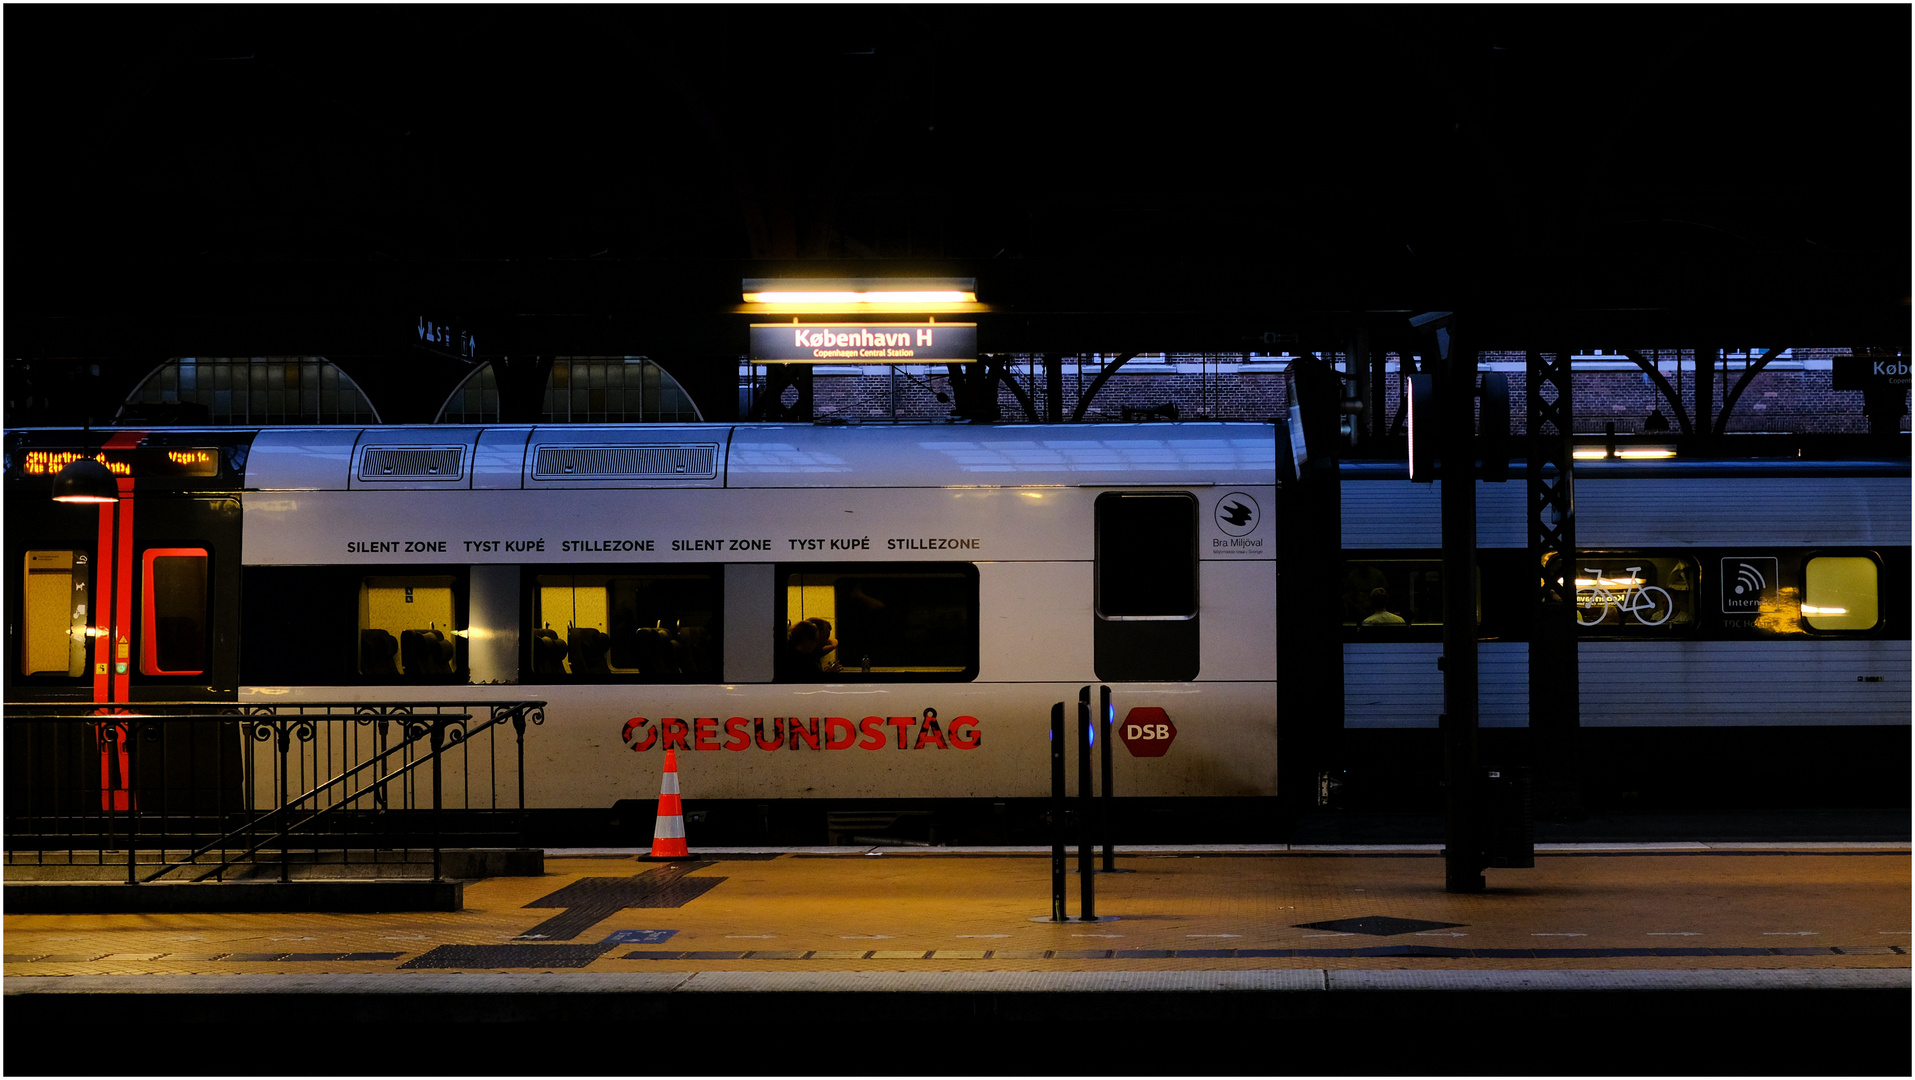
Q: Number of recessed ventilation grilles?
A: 2